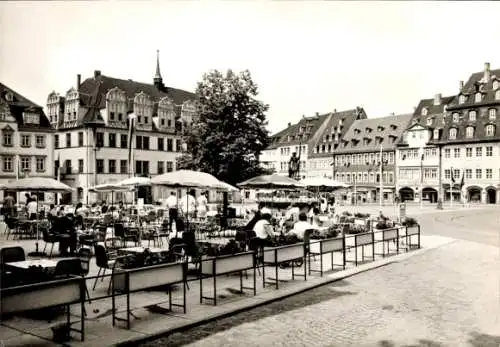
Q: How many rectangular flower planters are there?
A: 8